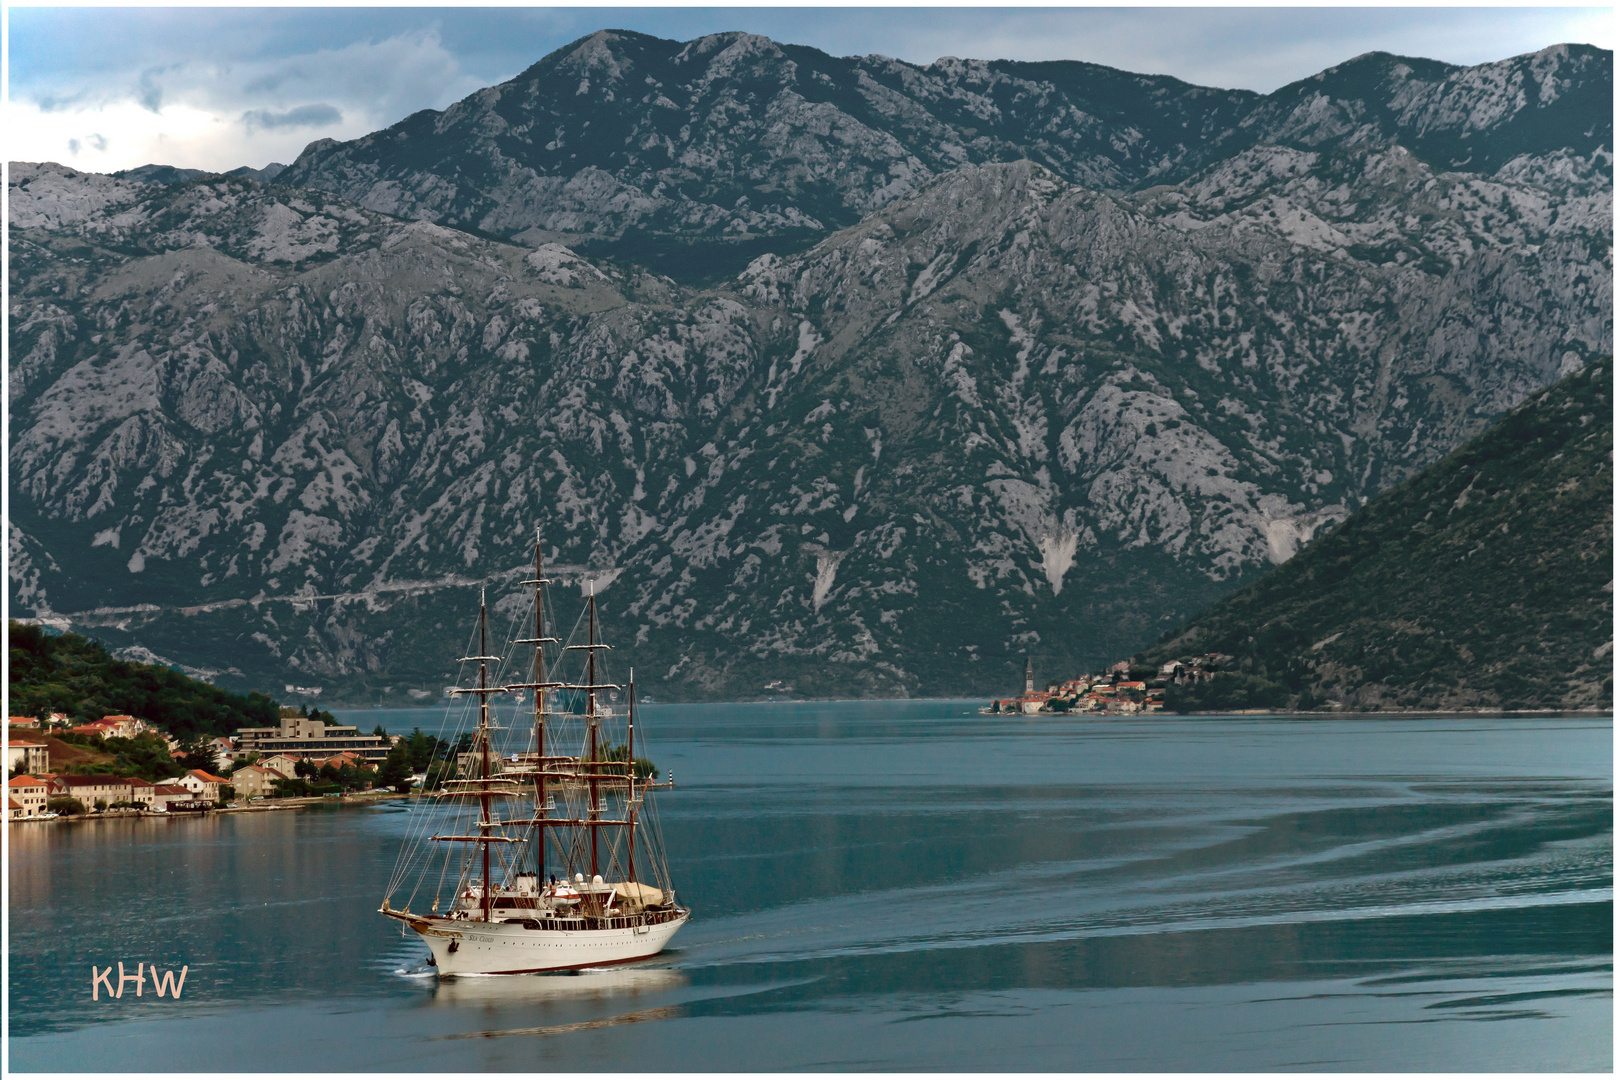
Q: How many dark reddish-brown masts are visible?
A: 4